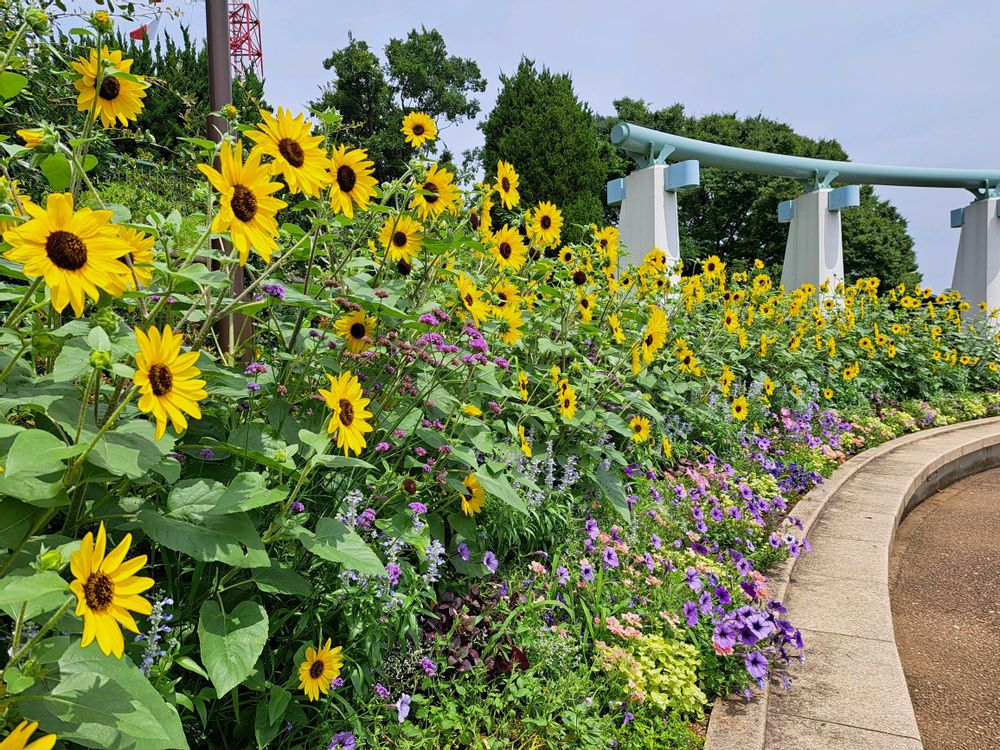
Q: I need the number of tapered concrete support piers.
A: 3